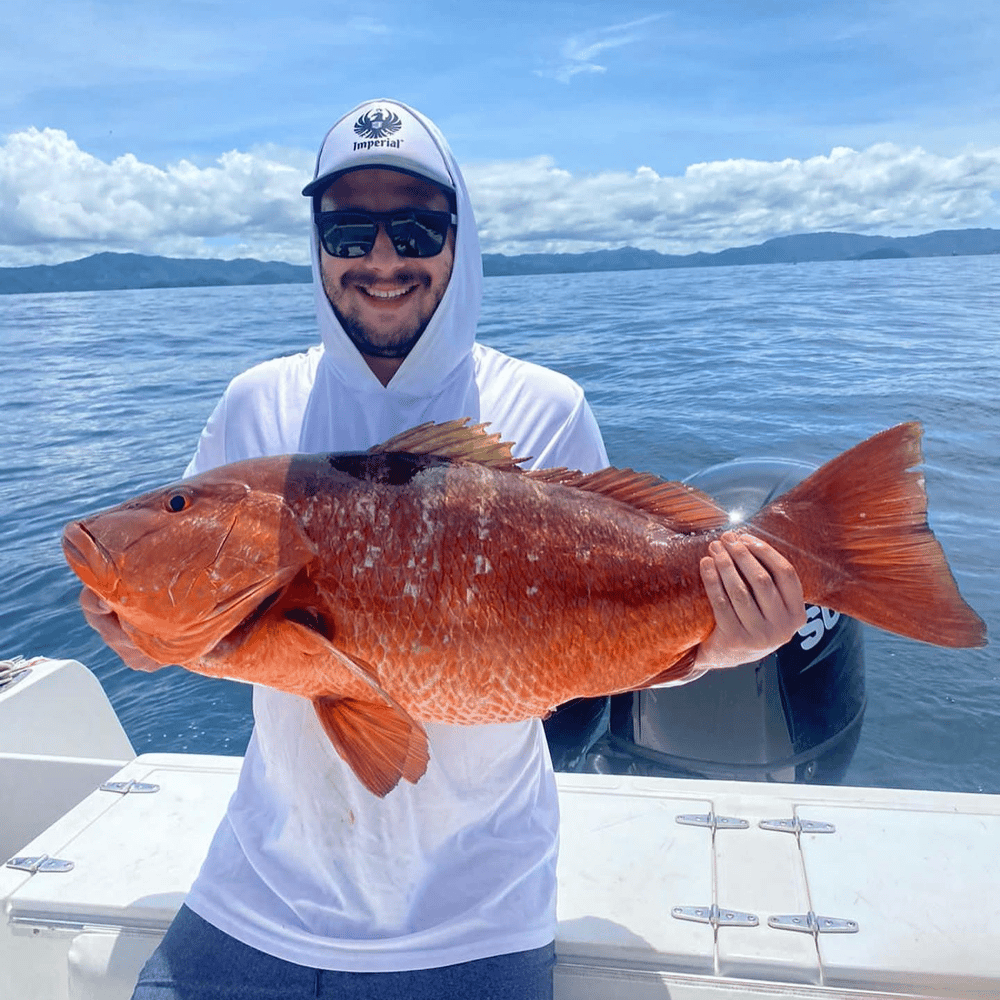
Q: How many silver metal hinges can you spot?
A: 6